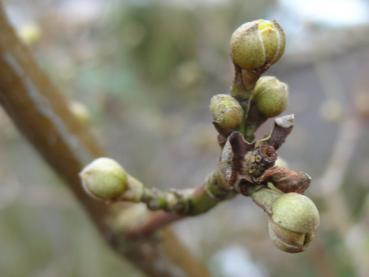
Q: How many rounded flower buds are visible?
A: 5